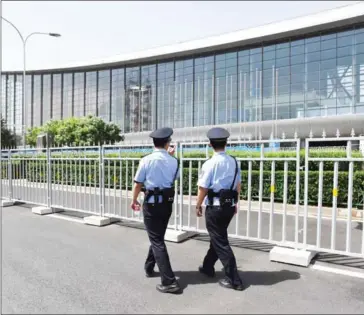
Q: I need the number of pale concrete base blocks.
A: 5